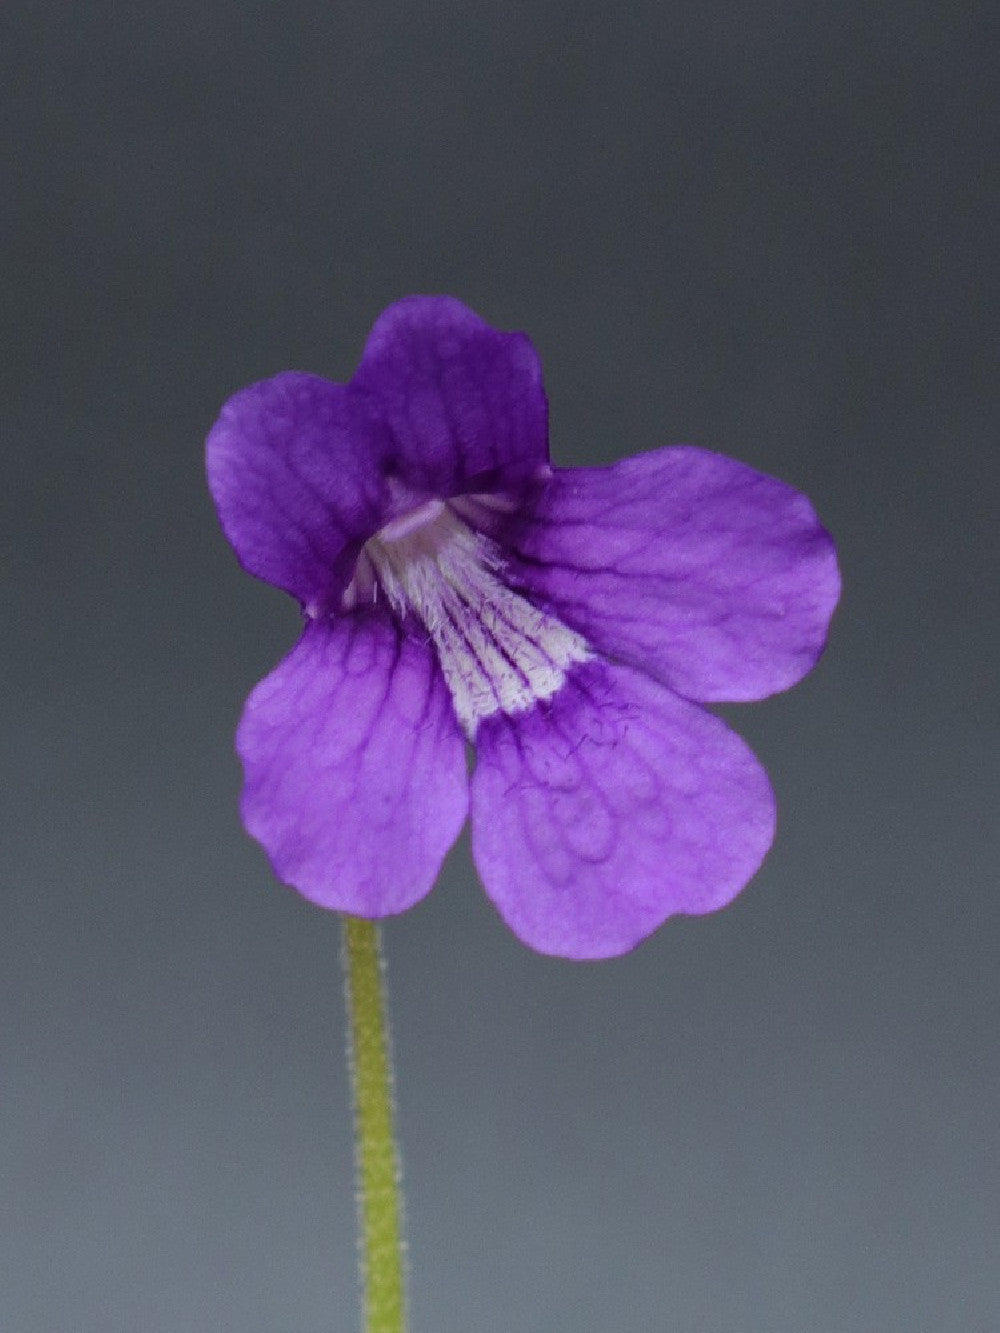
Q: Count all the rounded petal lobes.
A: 5